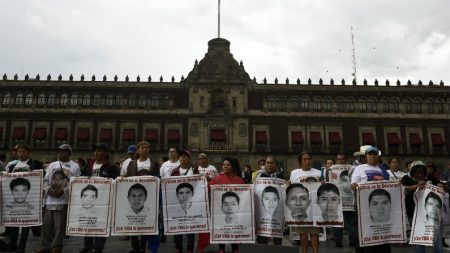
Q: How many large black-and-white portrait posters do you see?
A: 11